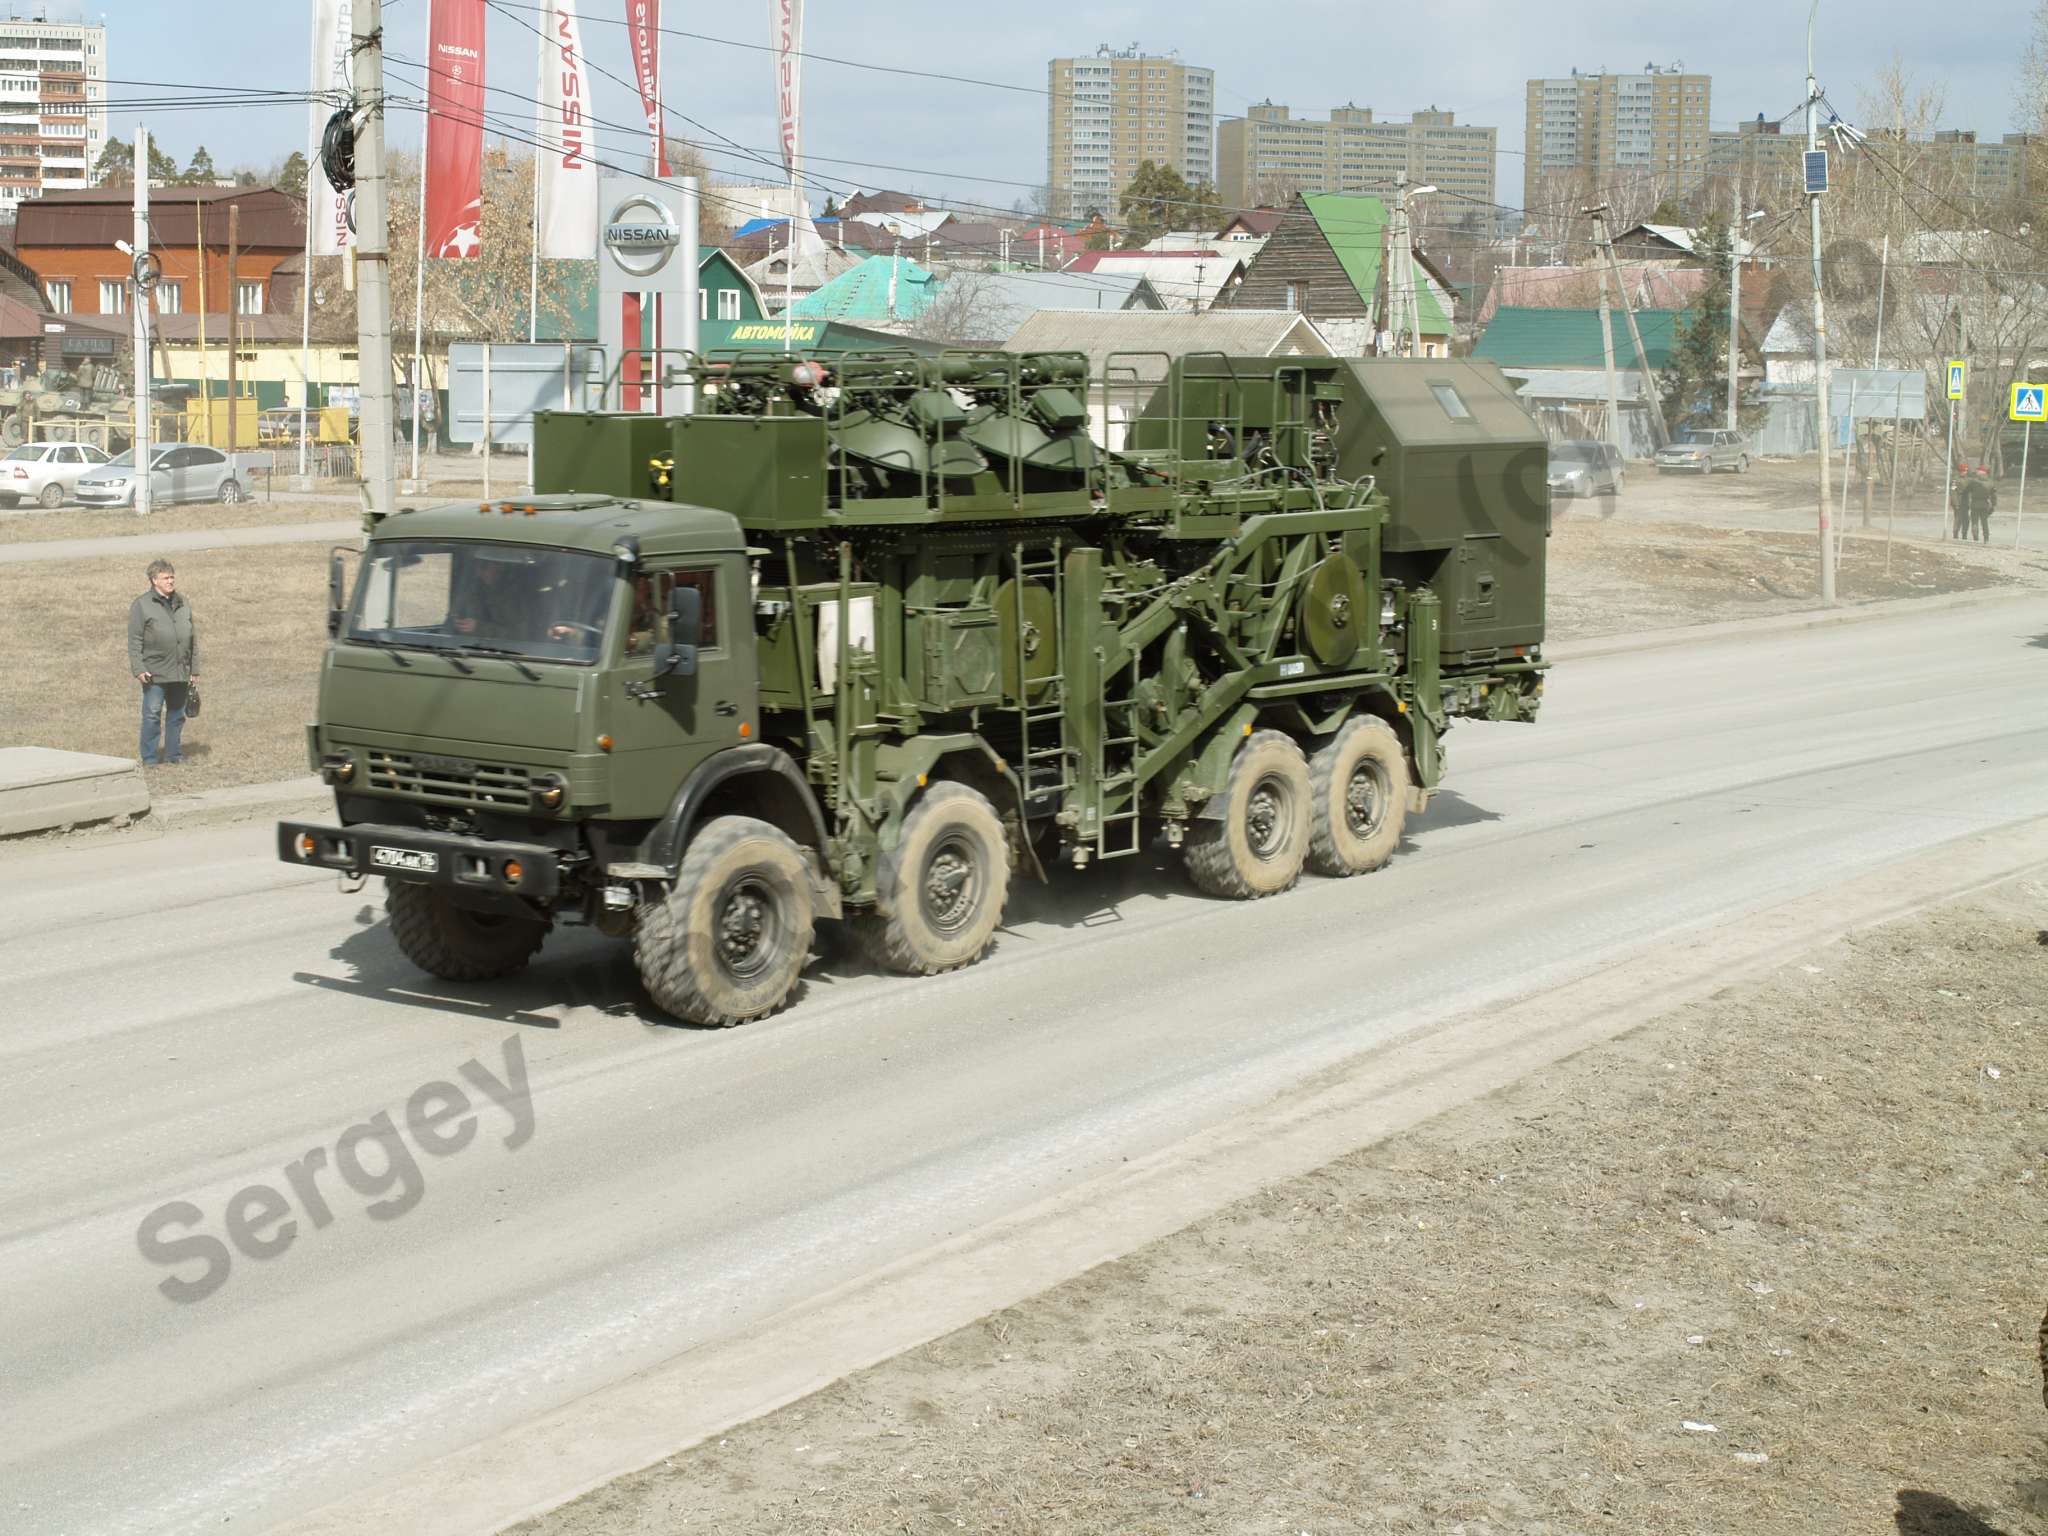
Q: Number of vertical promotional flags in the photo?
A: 5